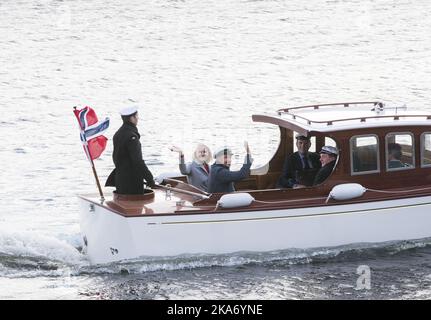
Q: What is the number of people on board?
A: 6